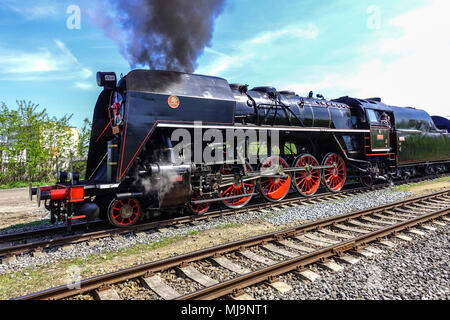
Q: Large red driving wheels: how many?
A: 4